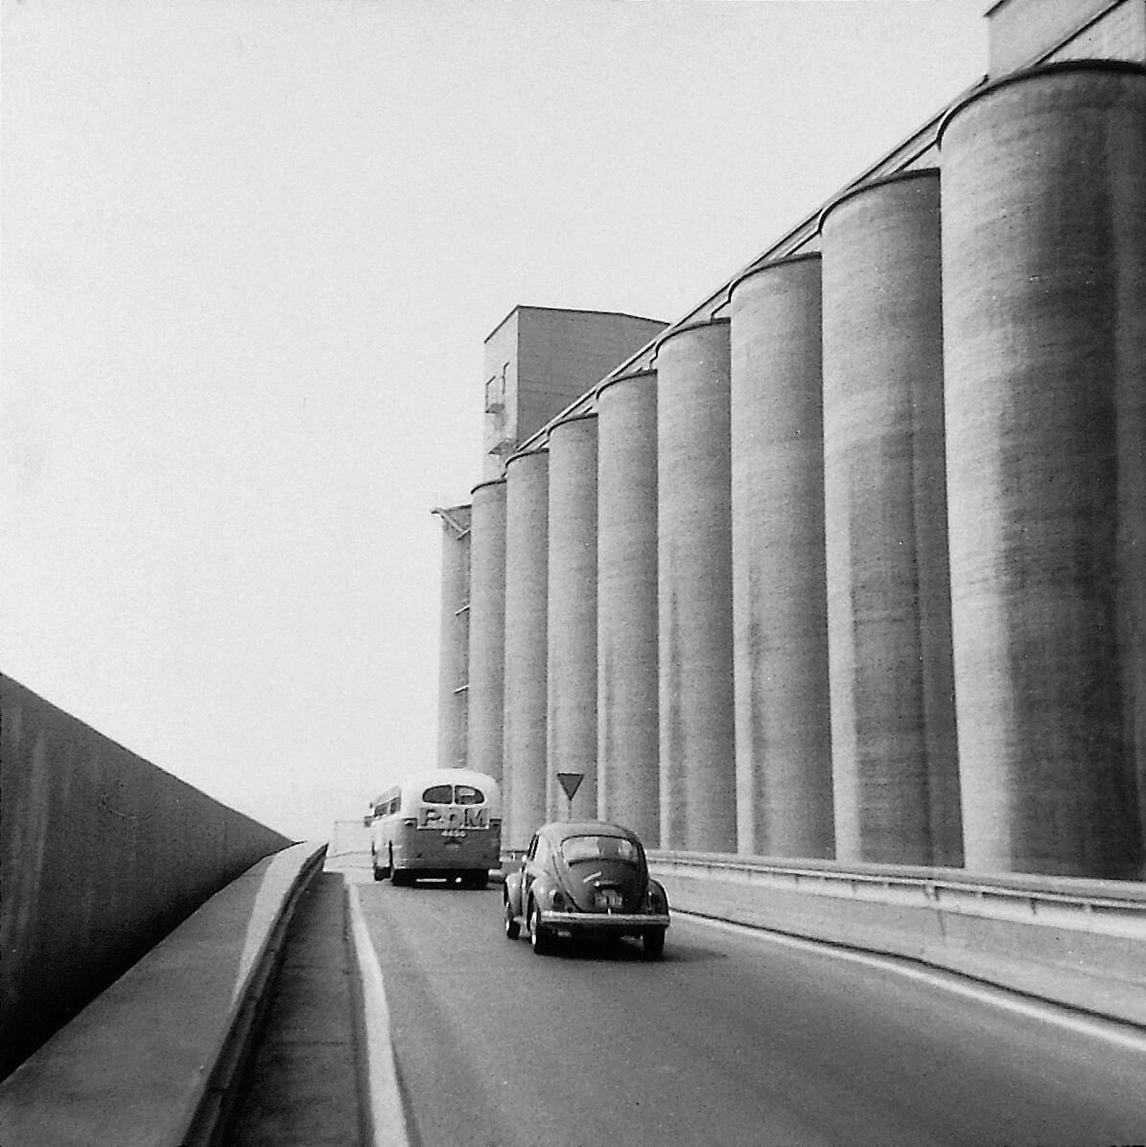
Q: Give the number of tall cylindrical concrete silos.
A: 9